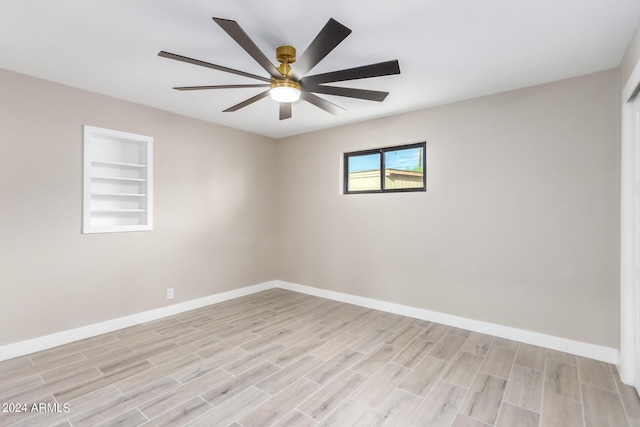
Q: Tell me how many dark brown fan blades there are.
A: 9